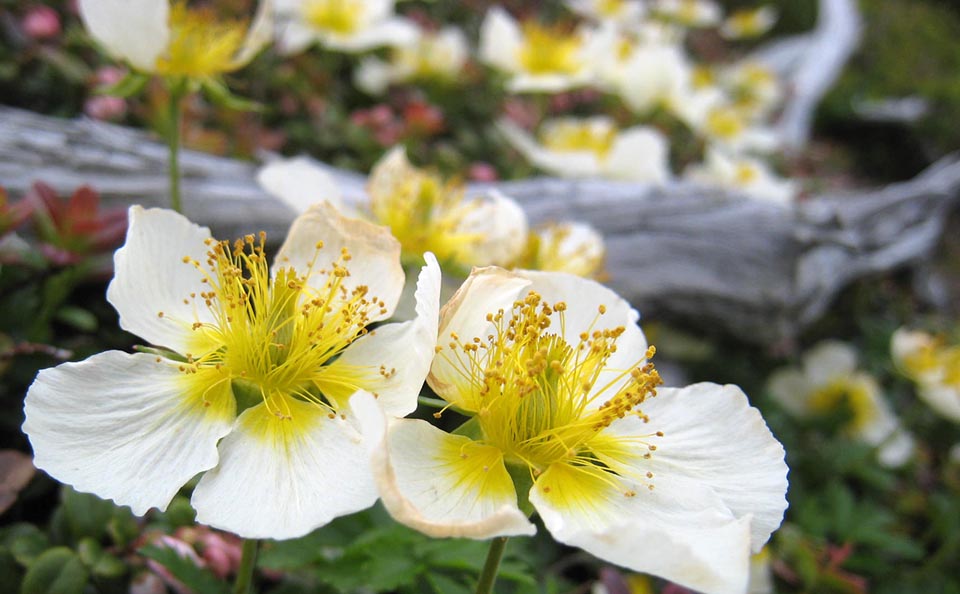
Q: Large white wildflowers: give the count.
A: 2